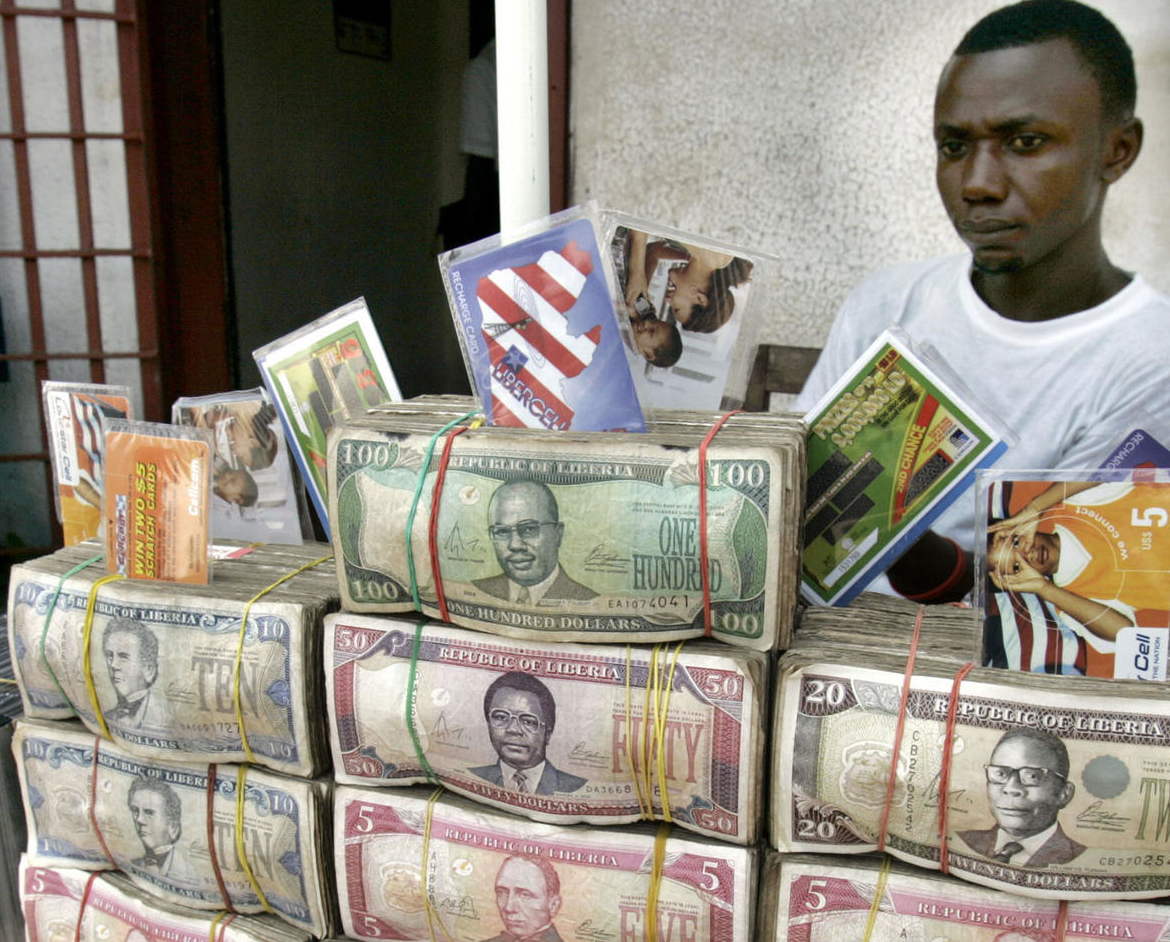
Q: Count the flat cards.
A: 9